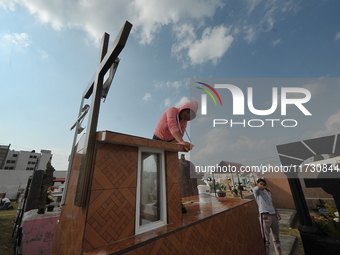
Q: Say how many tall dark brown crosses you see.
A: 1